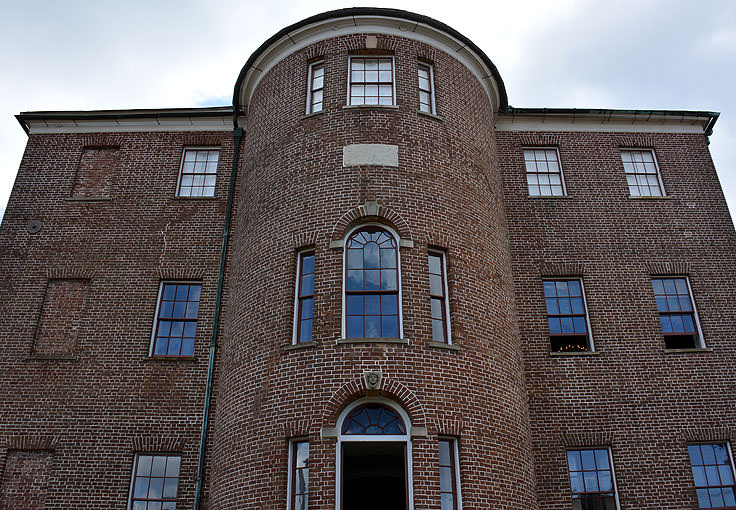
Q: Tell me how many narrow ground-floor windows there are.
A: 2